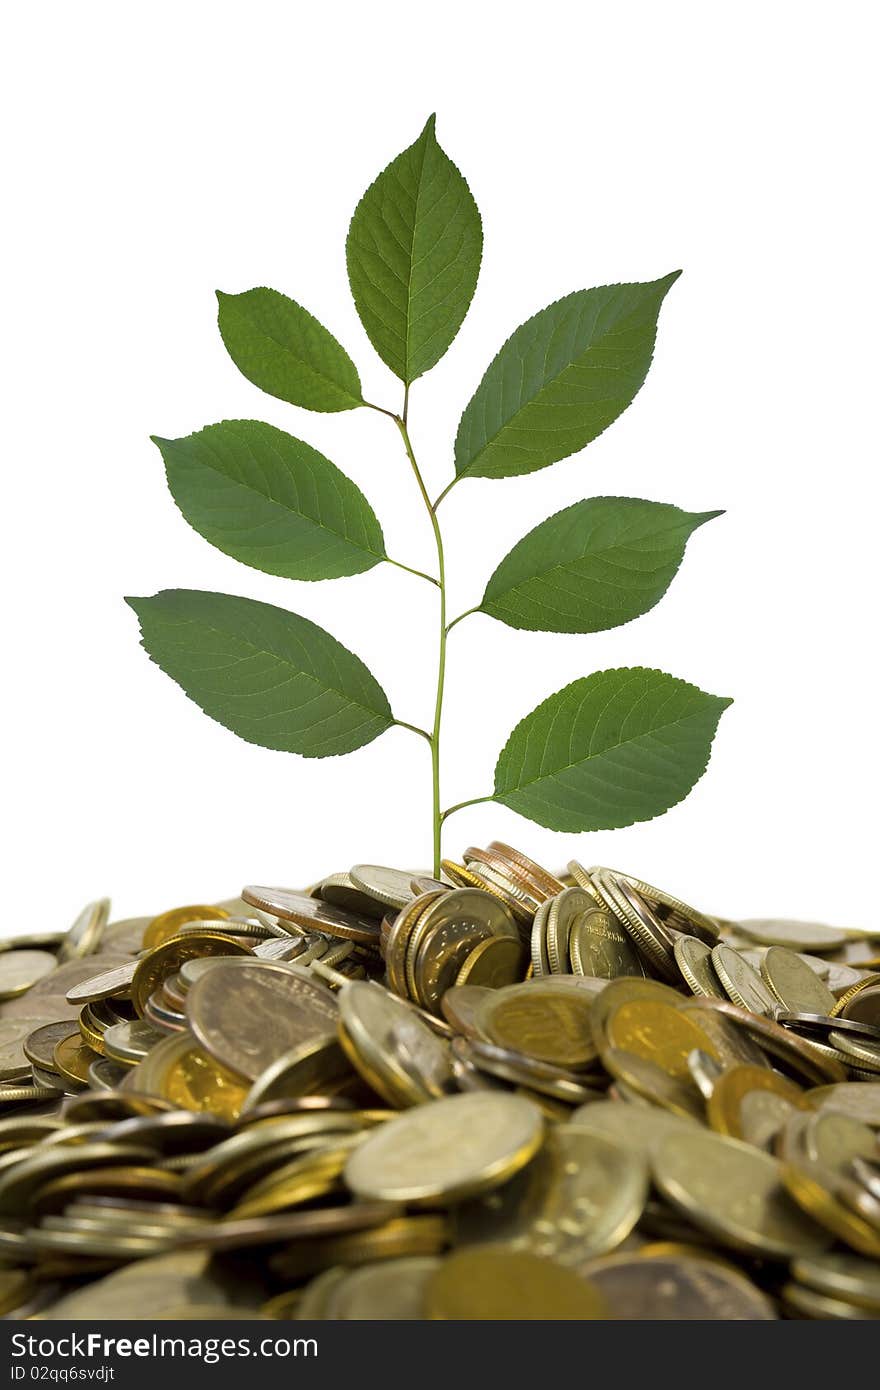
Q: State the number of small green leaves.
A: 7